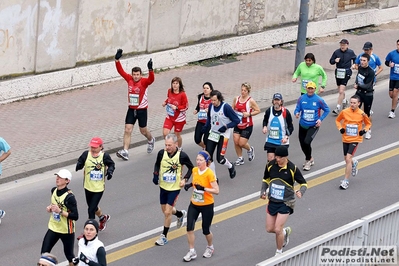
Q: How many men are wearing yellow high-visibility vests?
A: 3